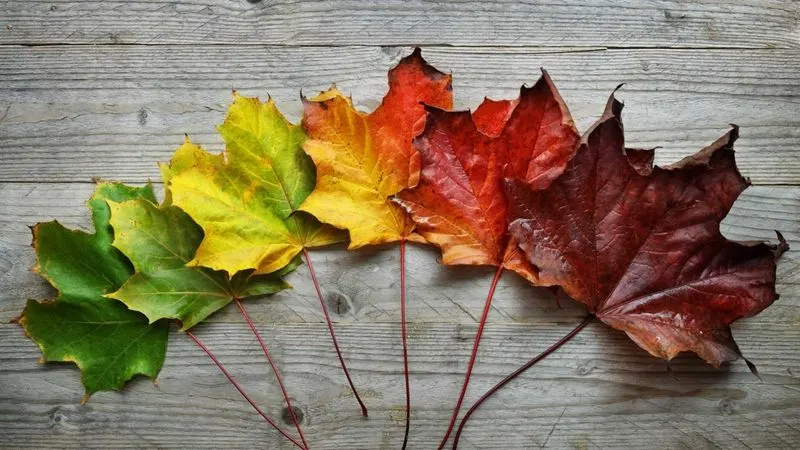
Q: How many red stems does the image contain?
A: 6